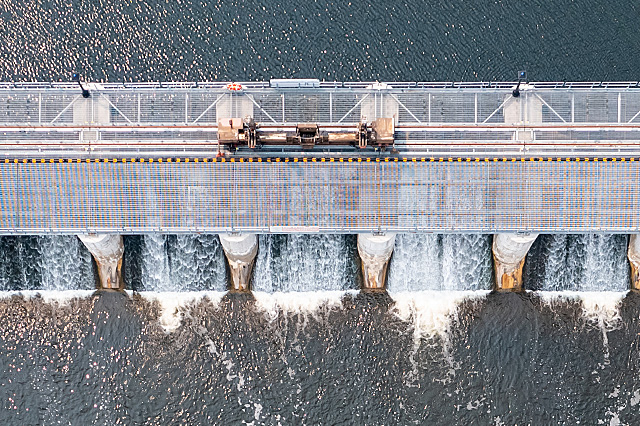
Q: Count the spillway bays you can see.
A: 5